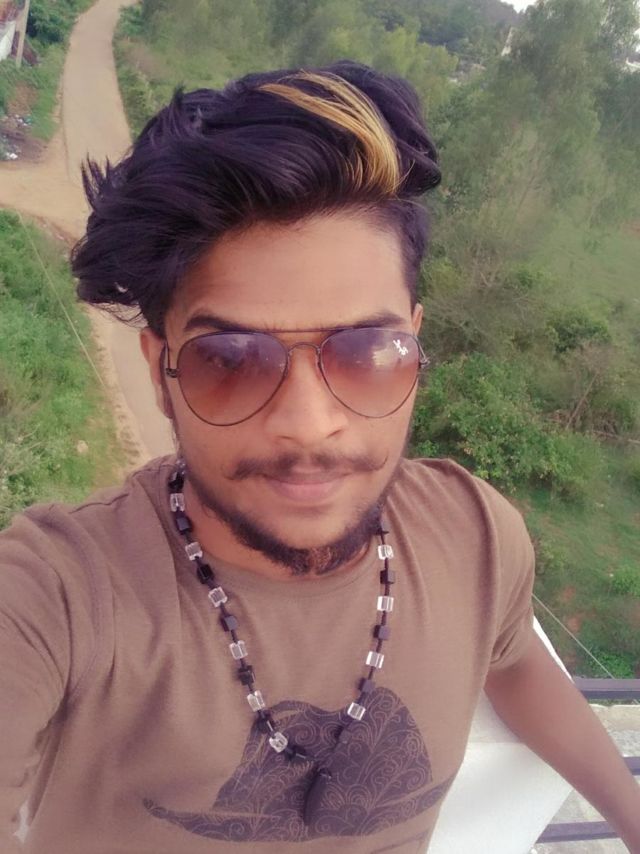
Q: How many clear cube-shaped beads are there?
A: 10